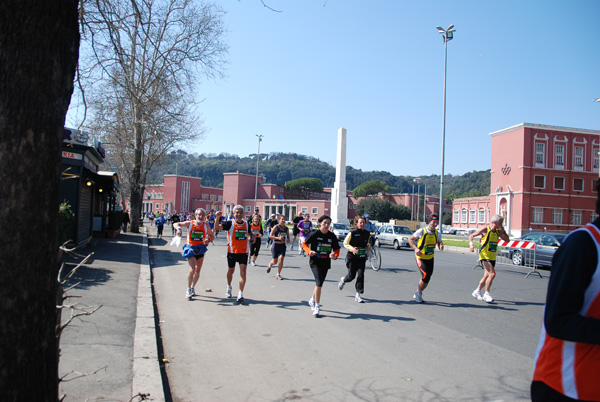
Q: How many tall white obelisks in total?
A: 1